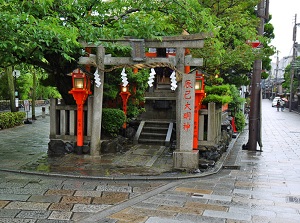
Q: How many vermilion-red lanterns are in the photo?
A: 3